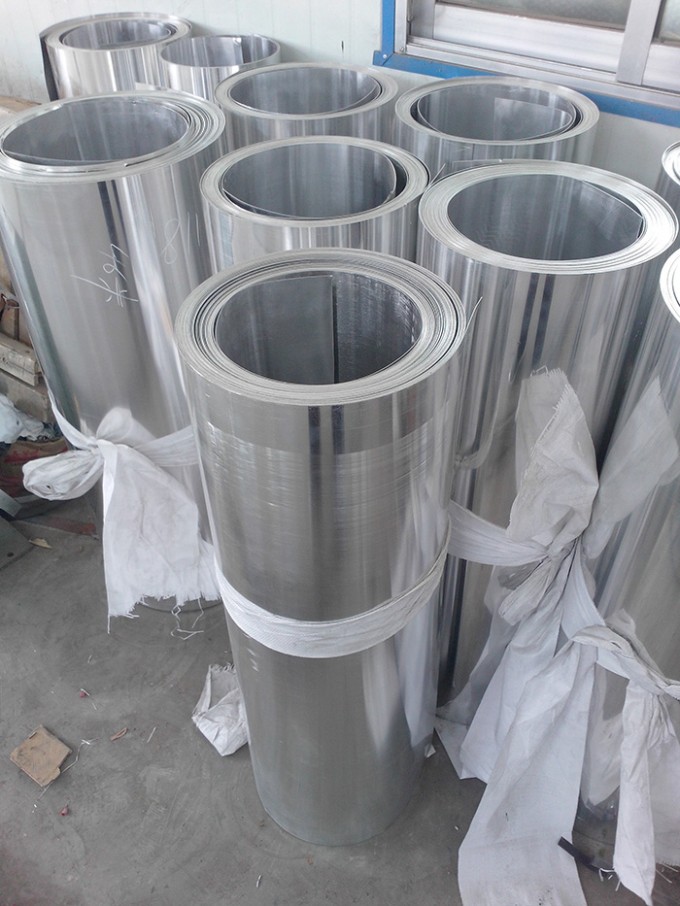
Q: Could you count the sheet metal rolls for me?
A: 10